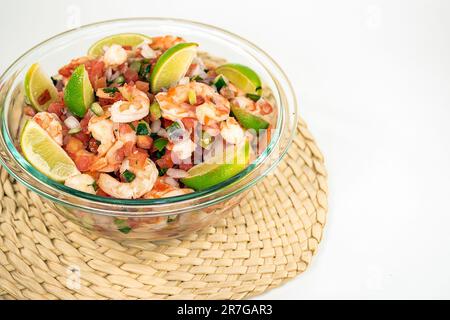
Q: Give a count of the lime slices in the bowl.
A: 8